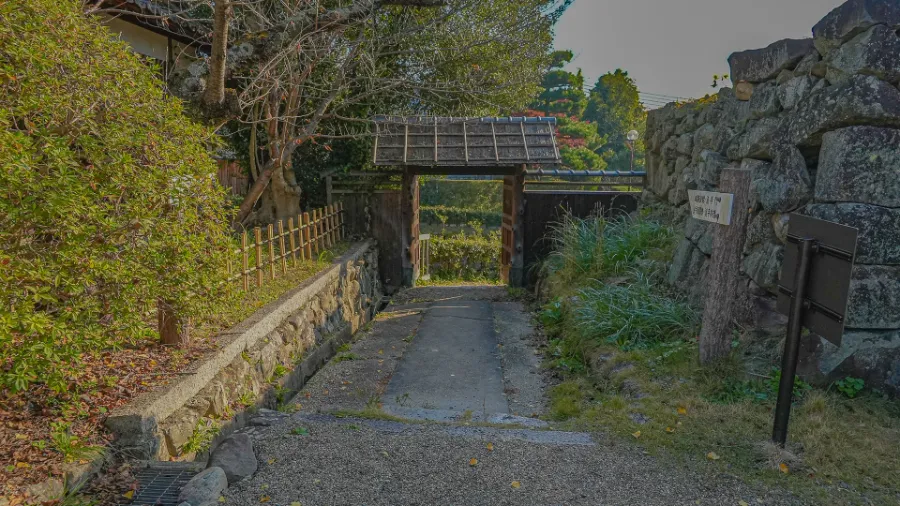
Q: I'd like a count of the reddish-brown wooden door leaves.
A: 2